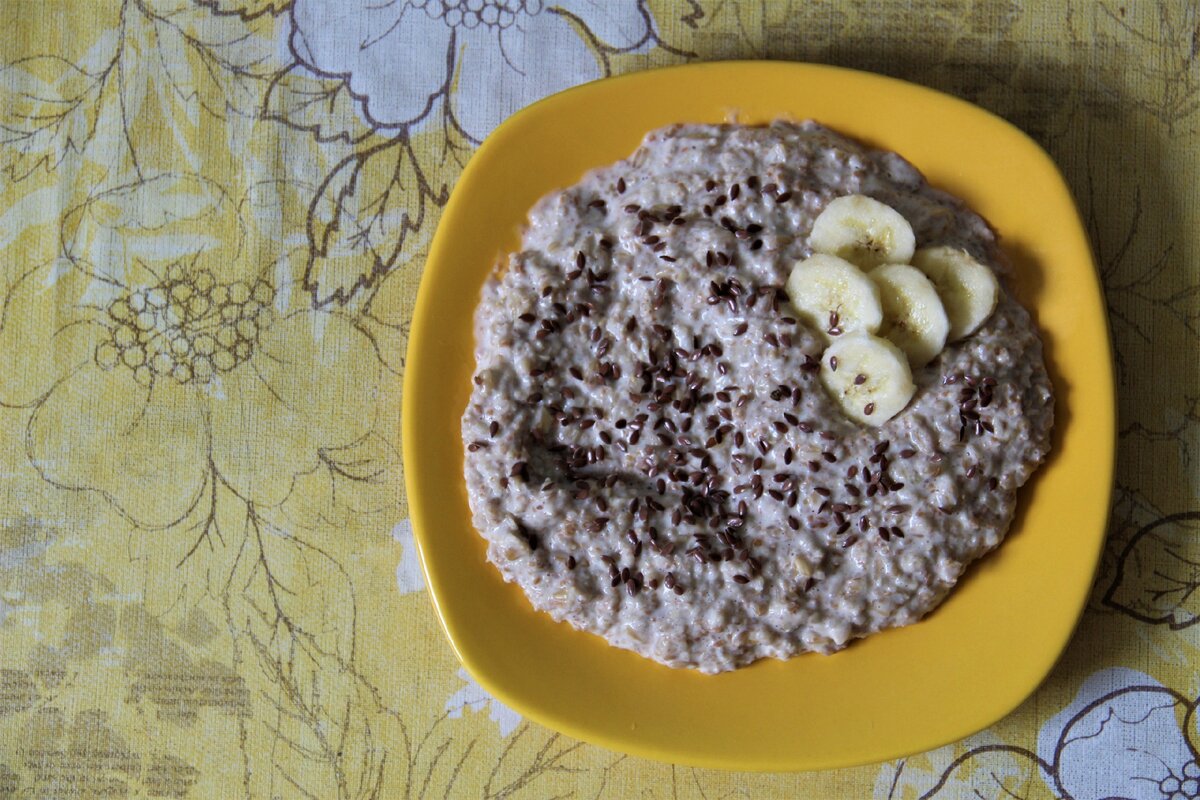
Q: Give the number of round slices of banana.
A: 5